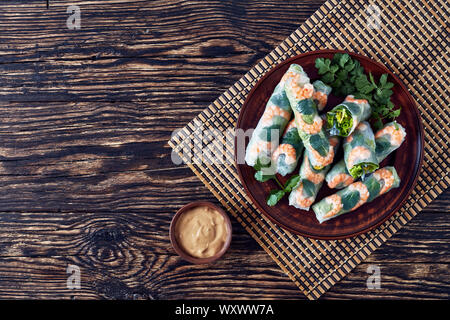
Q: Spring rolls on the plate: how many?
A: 8